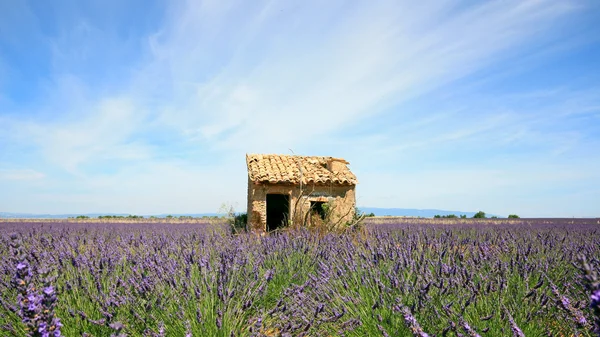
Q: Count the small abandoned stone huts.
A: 1